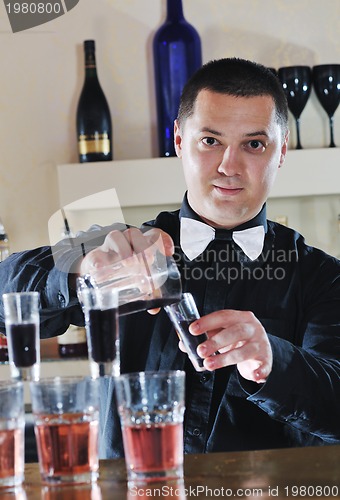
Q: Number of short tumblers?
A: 3